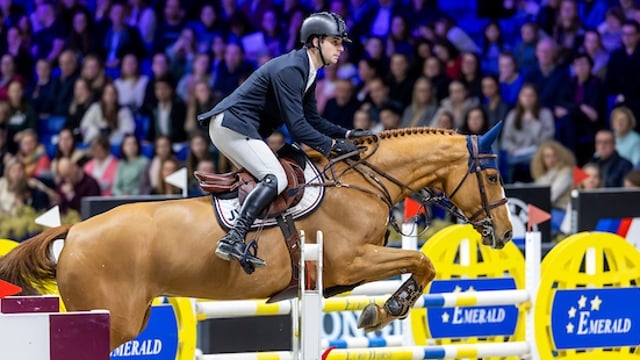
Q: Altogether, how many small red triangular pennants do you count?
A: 4